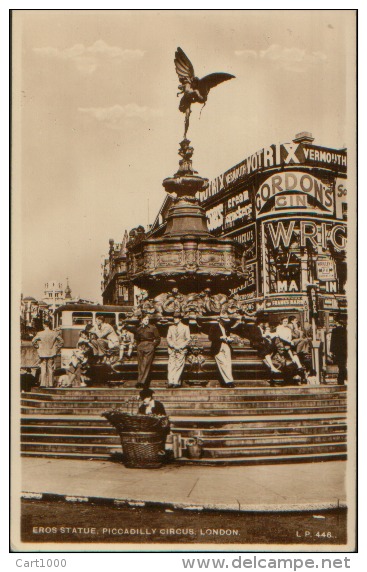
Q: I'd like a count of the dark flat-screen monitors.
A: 0